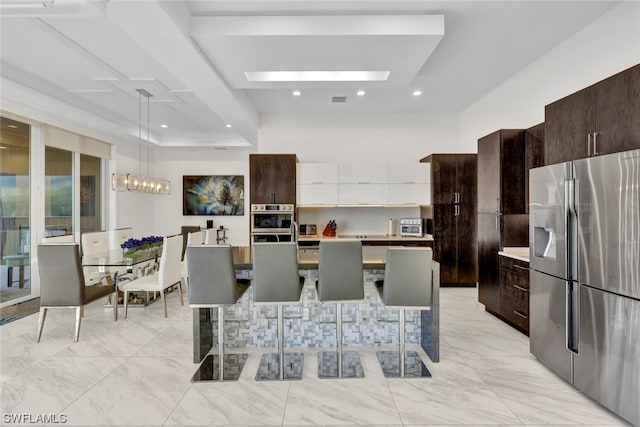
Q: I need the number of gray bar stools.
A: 4